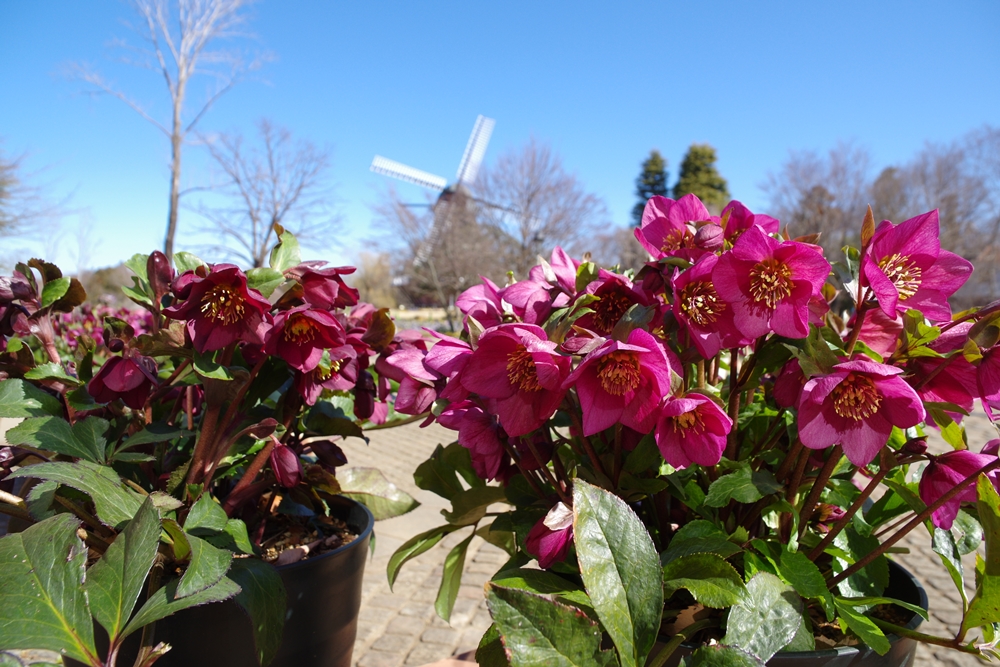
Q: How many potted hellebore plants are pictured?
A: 2